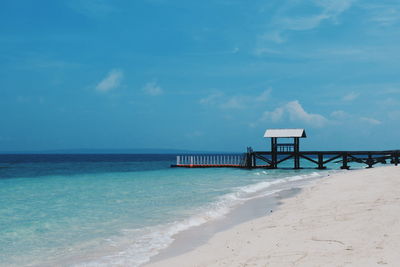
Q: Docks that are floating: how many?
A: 1